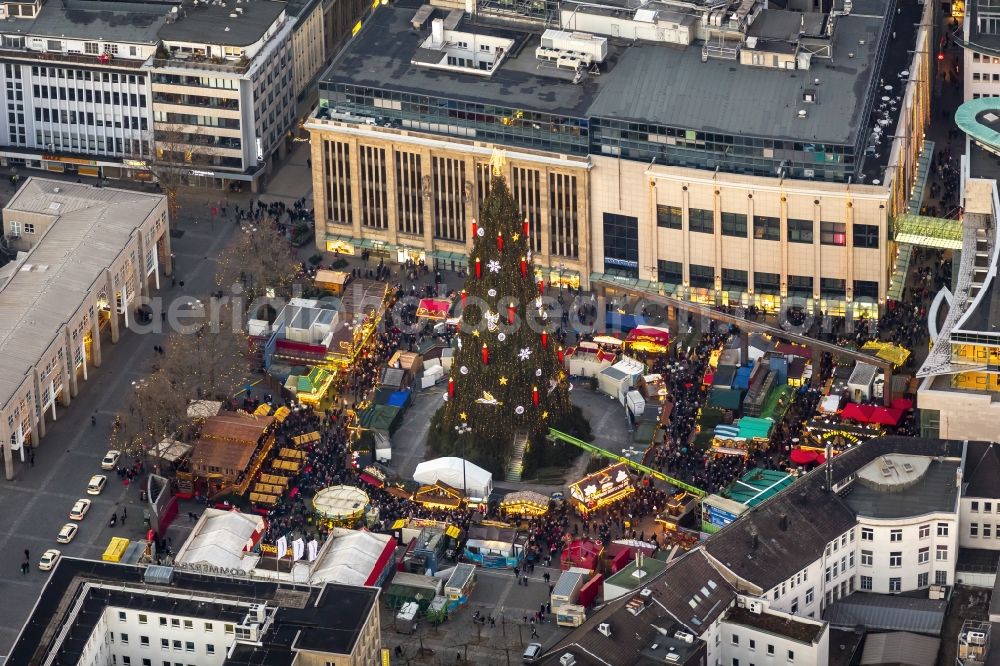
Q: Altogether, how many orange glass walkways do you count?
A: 0